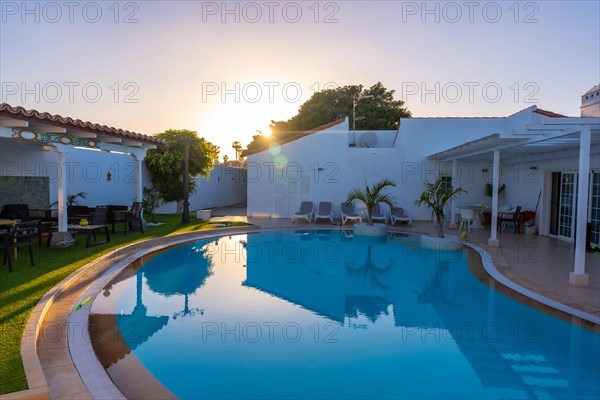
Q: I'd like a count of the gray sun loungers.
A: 5